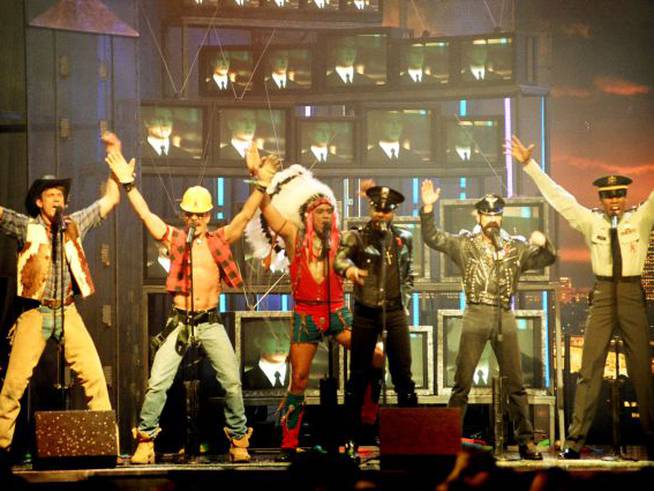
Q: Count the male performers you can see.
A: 6